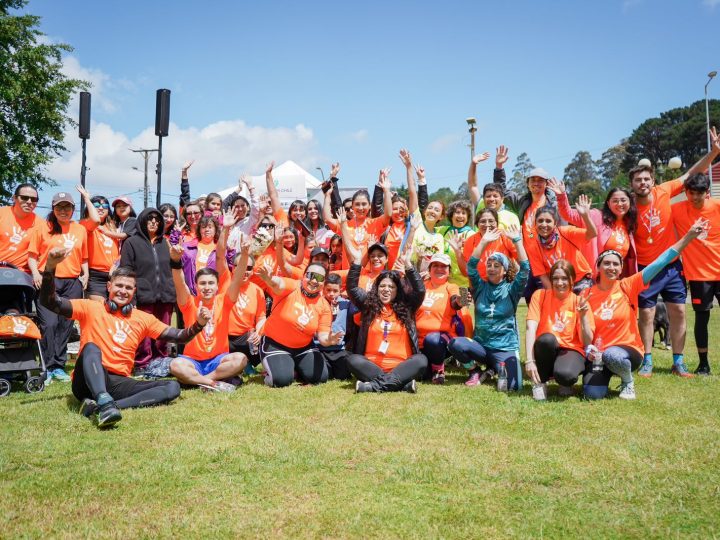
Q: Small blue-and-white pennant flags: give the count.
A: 0